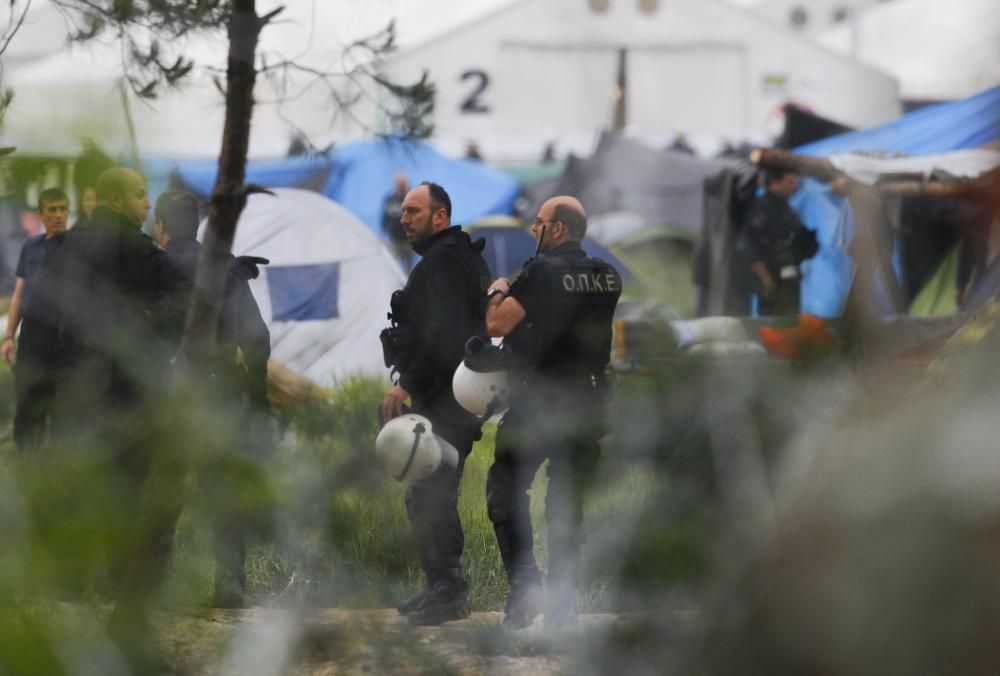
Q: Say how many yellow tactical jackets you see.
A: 0